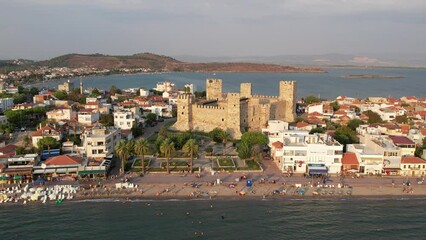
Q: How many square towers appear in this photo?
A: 5